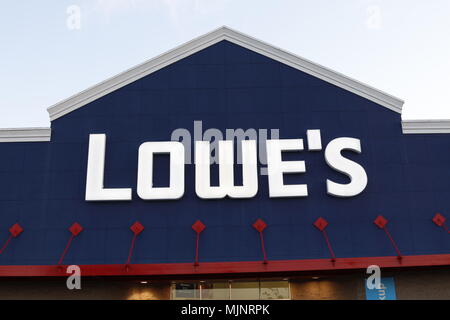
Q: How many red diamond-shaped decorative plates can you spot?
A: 8